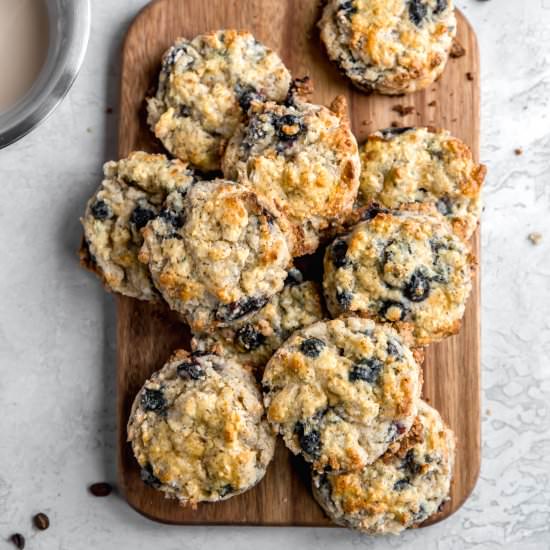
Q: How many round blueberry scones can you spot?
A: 11